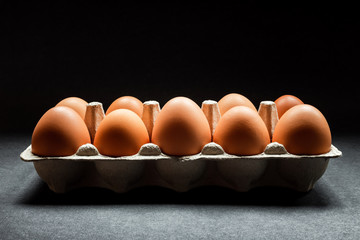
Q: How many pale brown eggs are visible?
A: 9